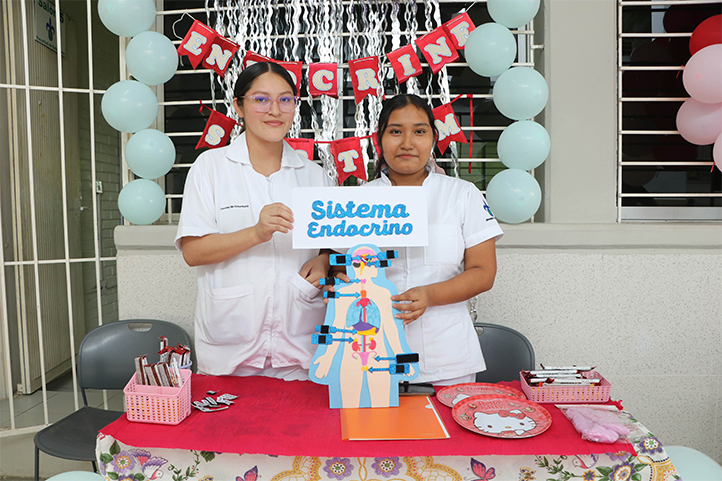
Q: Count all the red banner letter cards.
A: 14